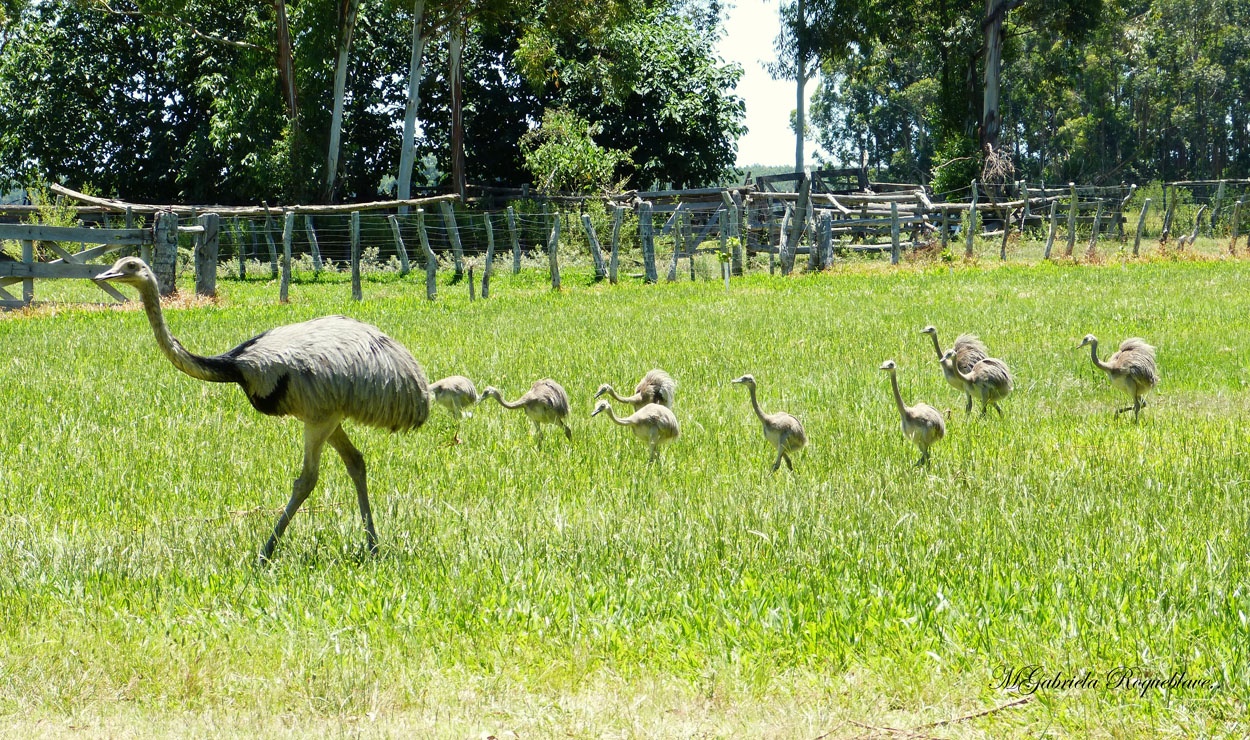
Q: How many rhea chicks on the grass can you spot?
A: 9